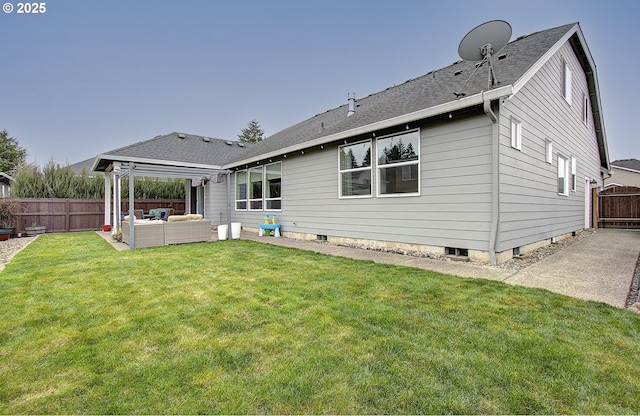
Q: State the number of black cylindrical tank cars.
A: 0